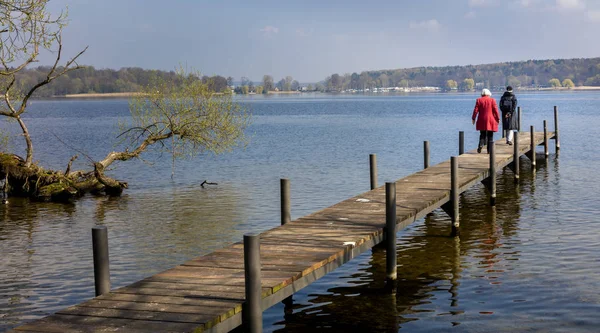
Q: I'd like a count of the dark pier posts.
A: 14